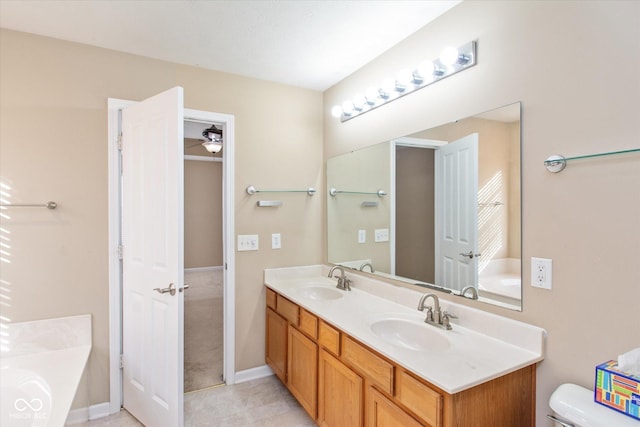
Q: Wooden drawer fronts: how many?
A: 6